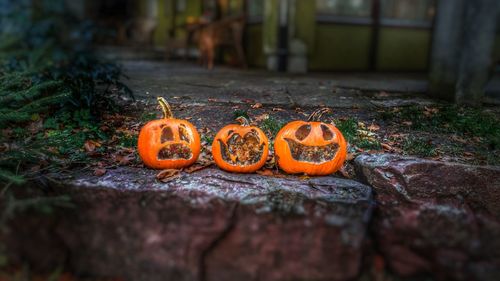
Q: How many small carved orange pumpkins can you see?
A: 3